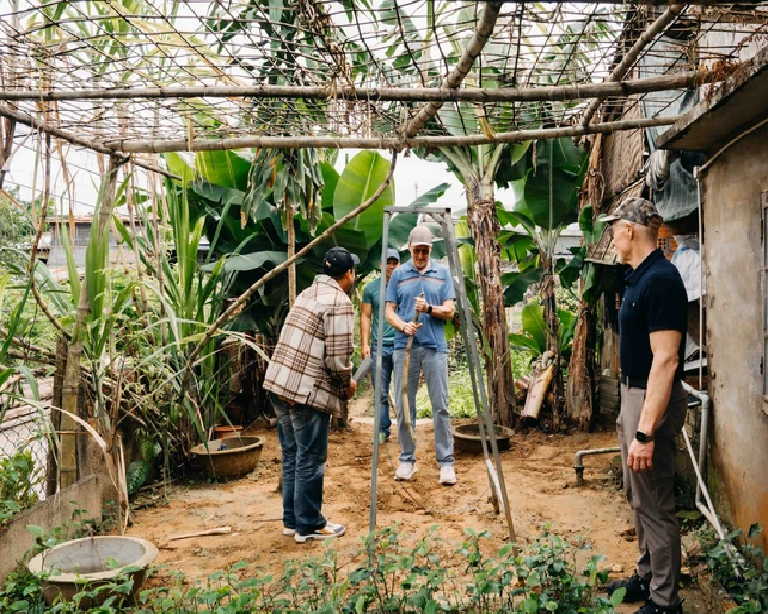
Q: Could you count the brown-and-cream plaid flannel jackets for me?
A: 1